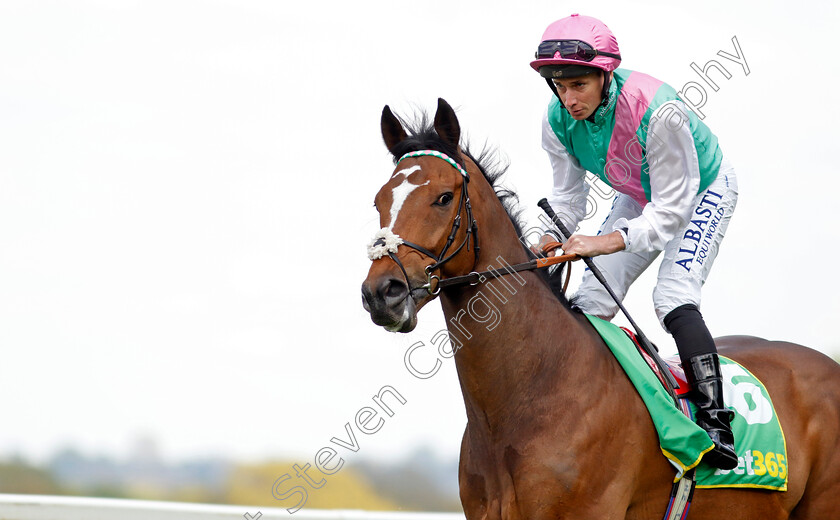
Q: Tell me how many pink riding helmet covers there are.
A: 1